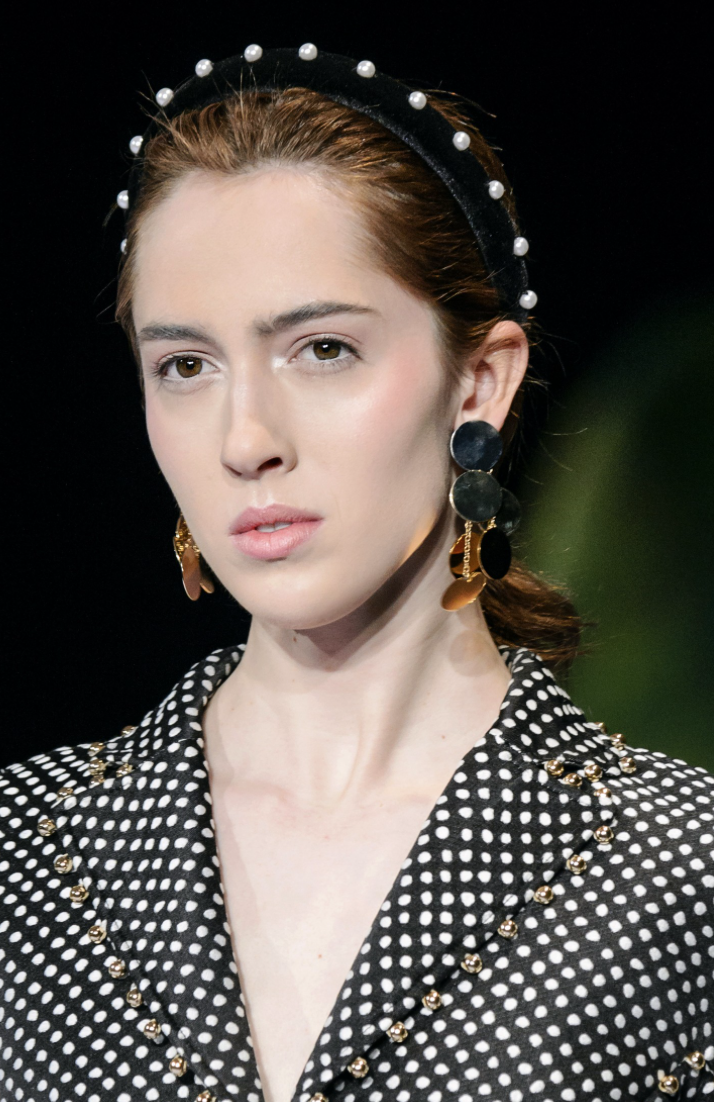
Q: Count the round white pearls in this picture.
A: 13